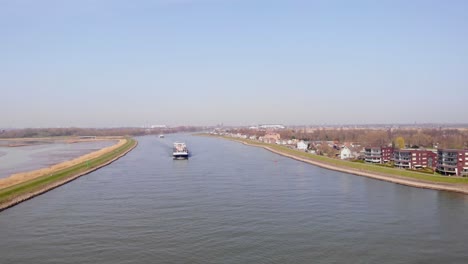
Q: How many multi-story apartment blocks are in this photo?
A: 3